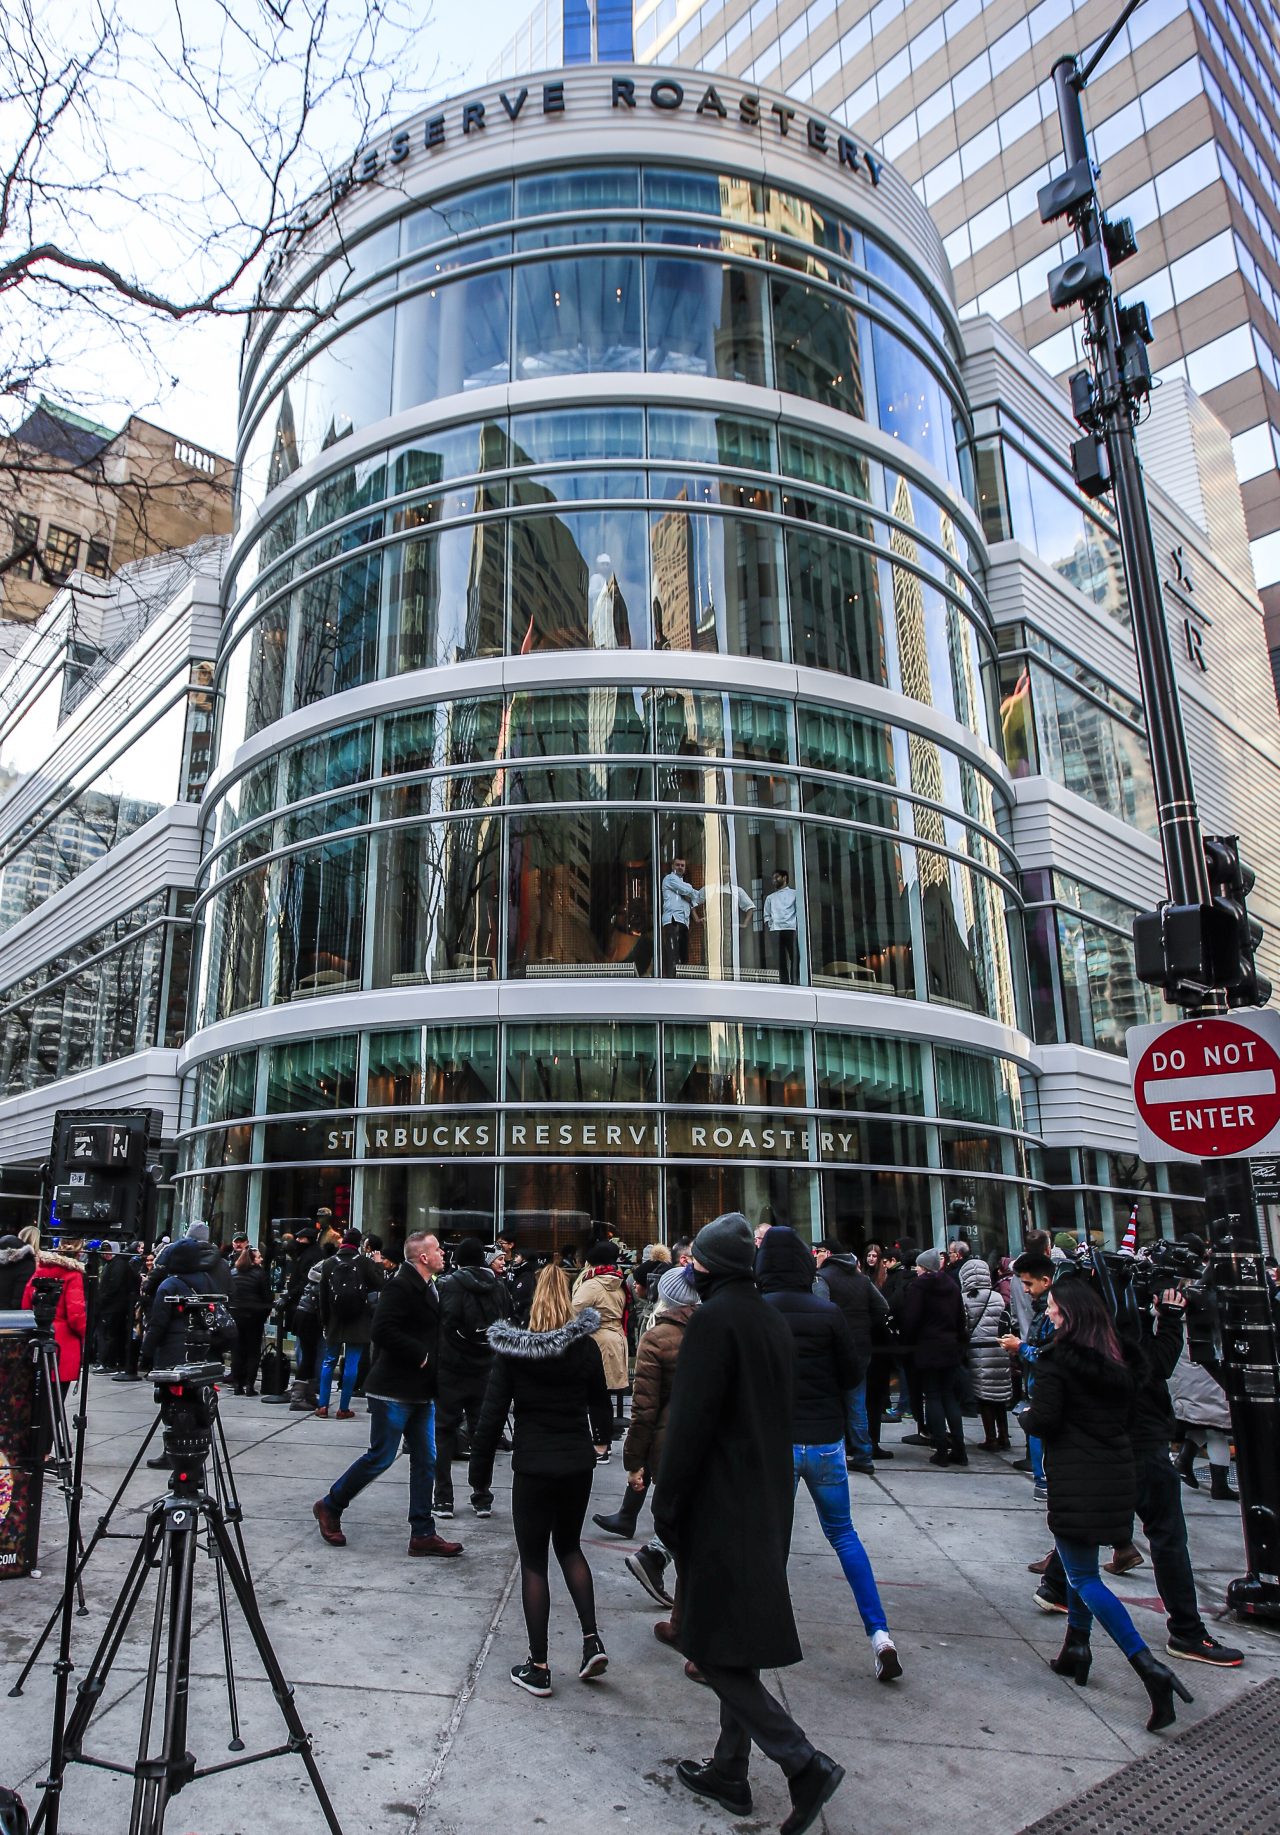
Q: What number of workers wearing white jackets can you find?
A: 3